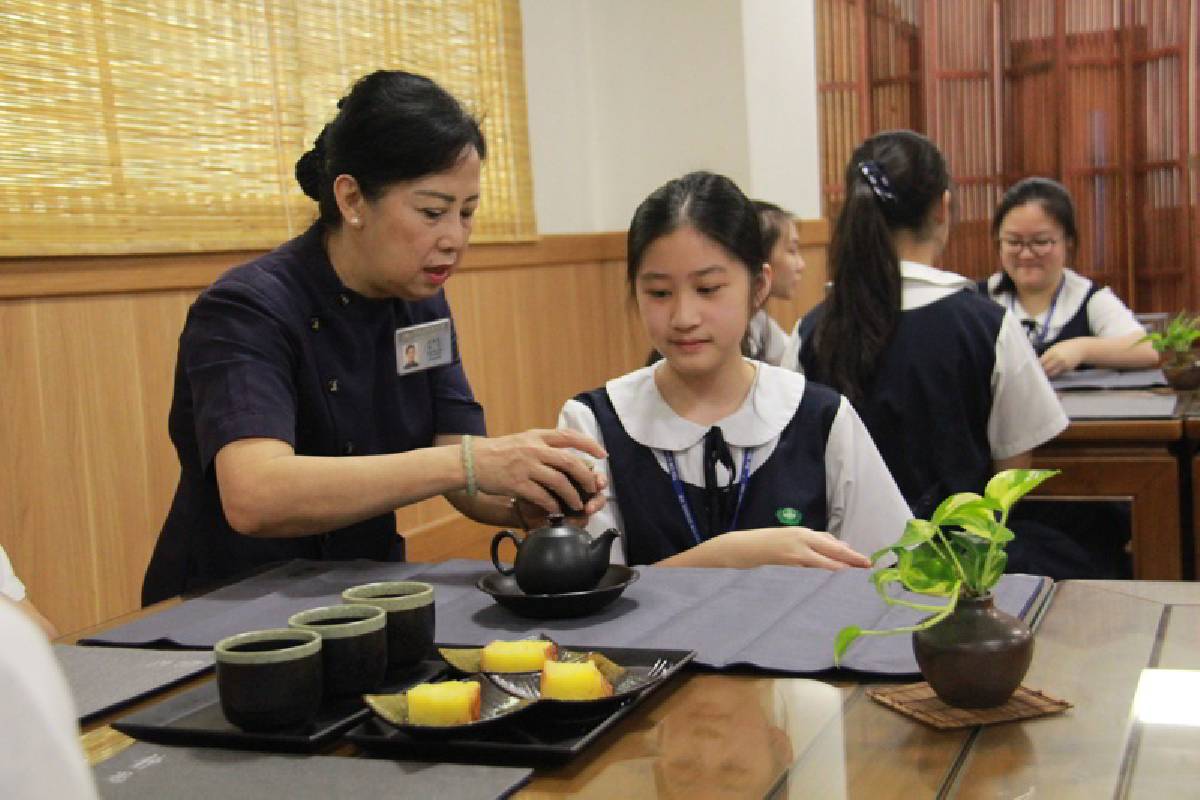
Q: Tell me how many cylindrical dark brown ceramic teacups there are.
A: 3